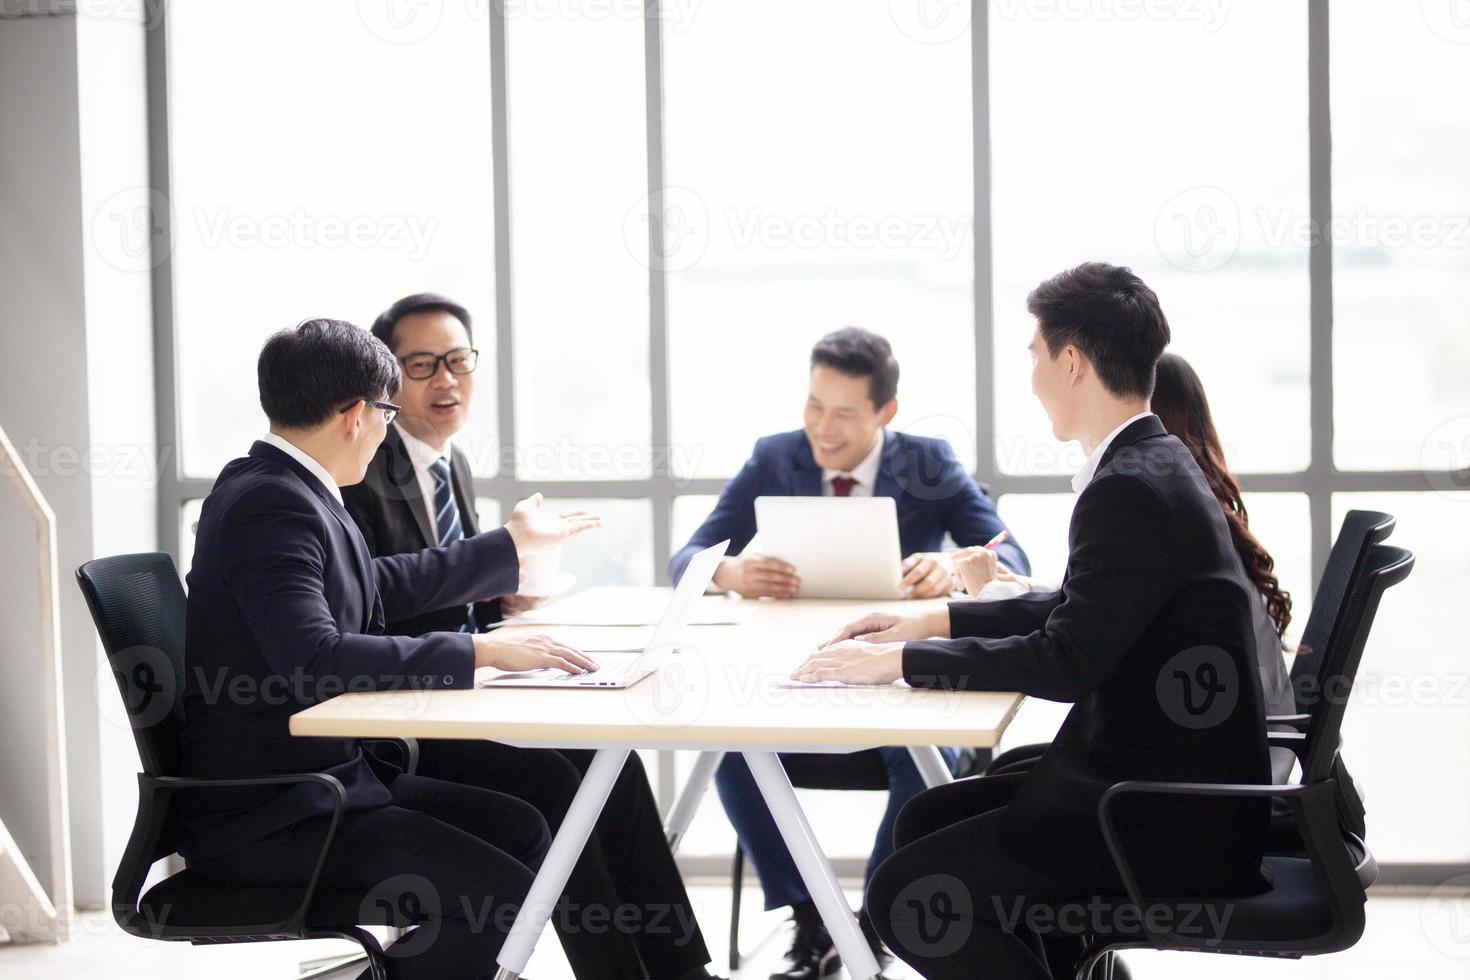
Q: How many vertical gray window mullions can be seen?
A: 5